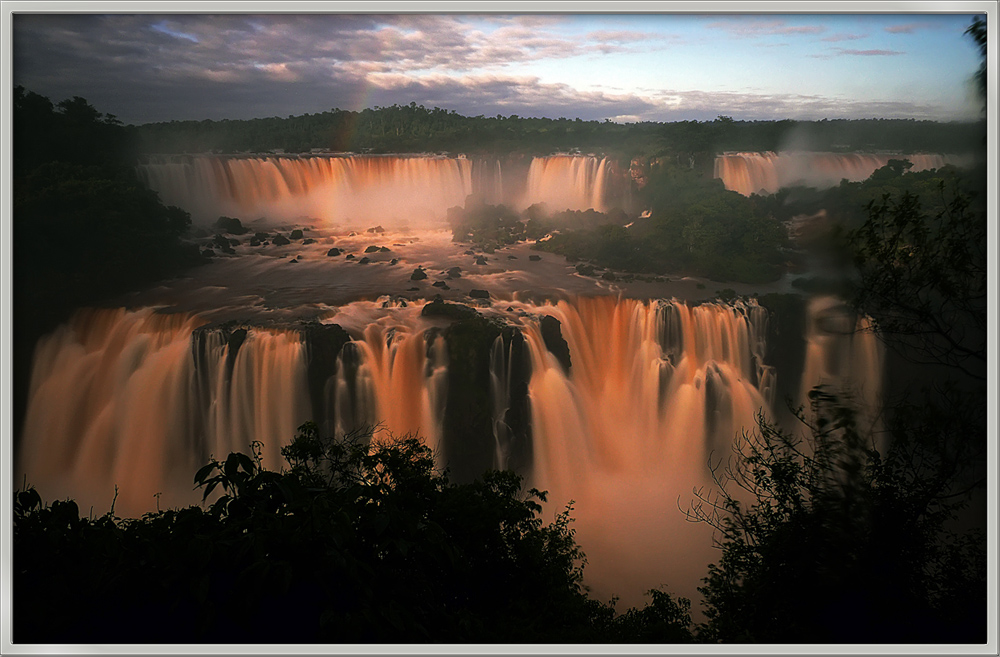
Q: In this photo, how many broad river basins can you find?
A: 1